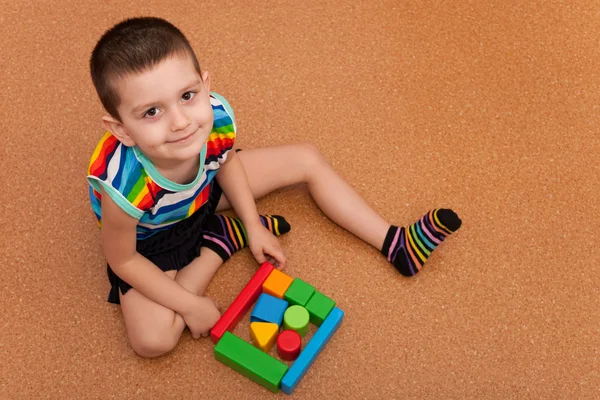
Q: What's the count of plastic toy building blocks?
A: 10